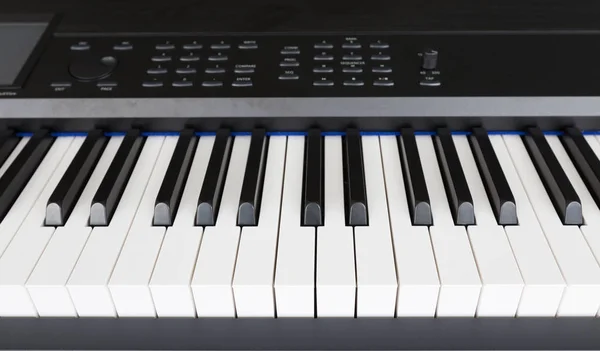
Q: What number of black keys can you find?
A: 14